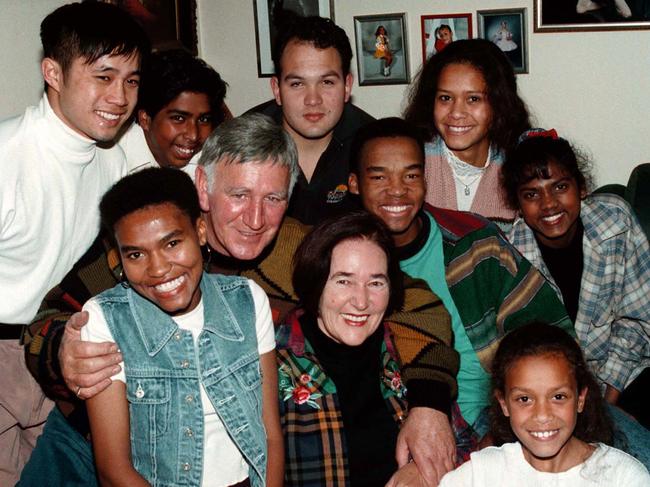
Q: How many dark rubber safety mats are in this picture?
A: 0